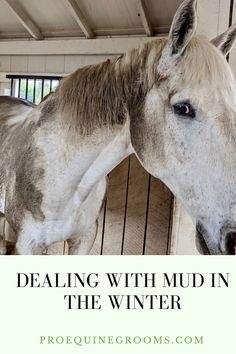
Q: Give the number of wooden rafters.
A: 3